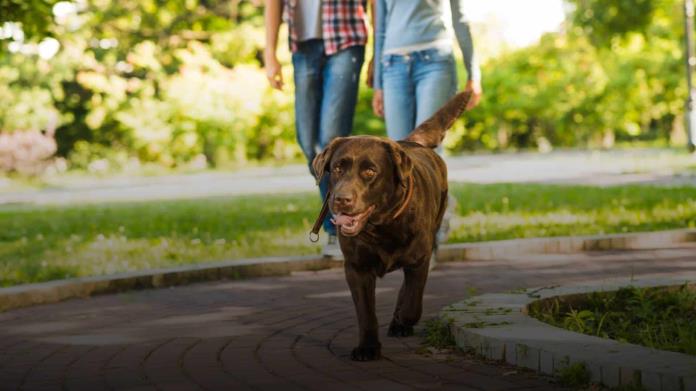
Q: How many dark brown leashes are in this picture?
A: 1